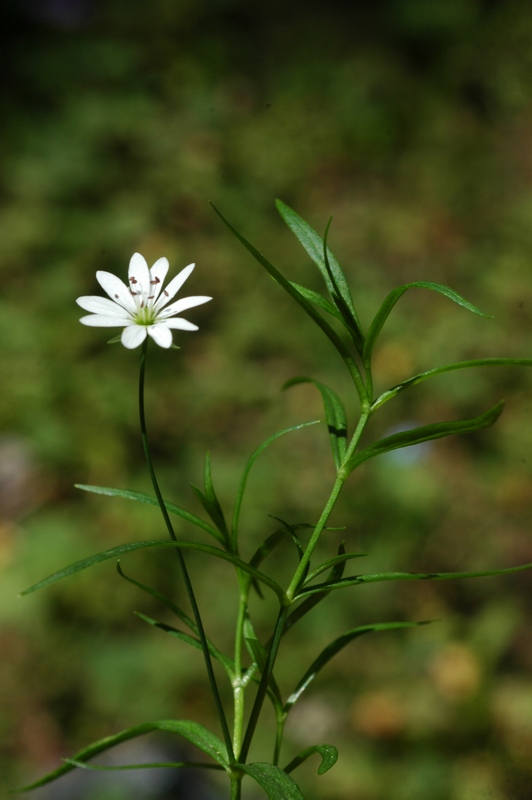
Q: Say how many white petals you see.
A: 10